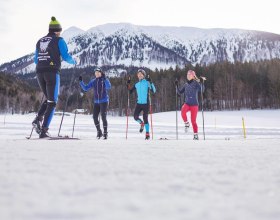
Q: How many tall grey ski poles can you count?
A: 2